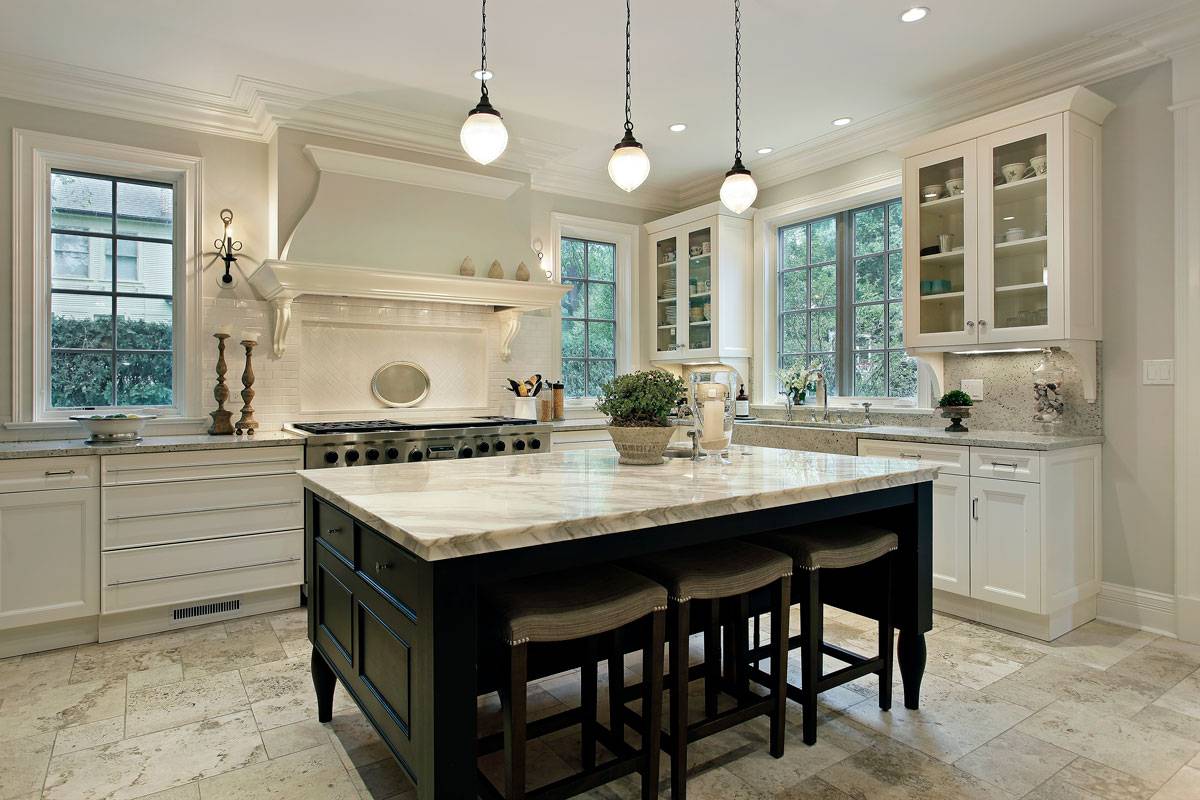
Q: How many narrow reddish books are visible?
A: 0